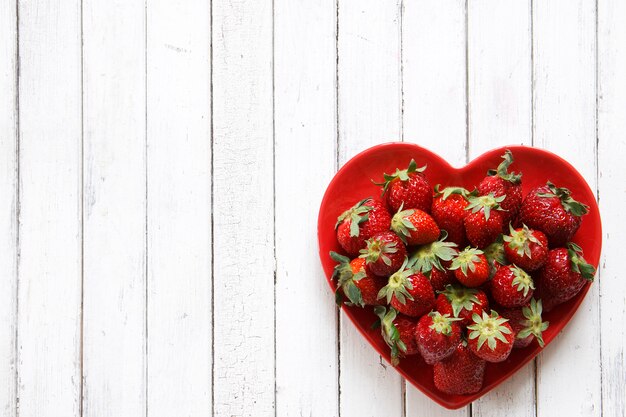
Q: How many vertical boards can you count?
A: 11